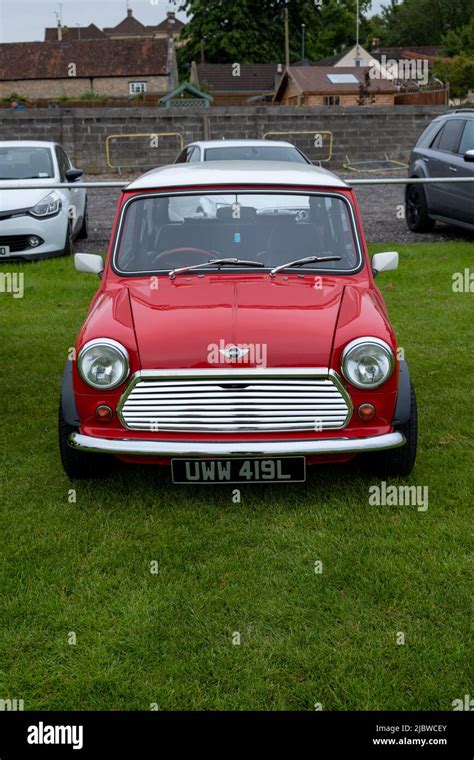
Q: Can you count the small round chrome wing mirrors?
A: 0